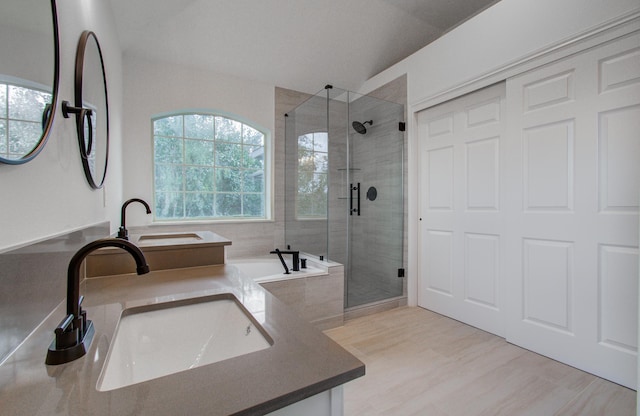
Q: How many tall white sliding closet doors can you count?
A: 2